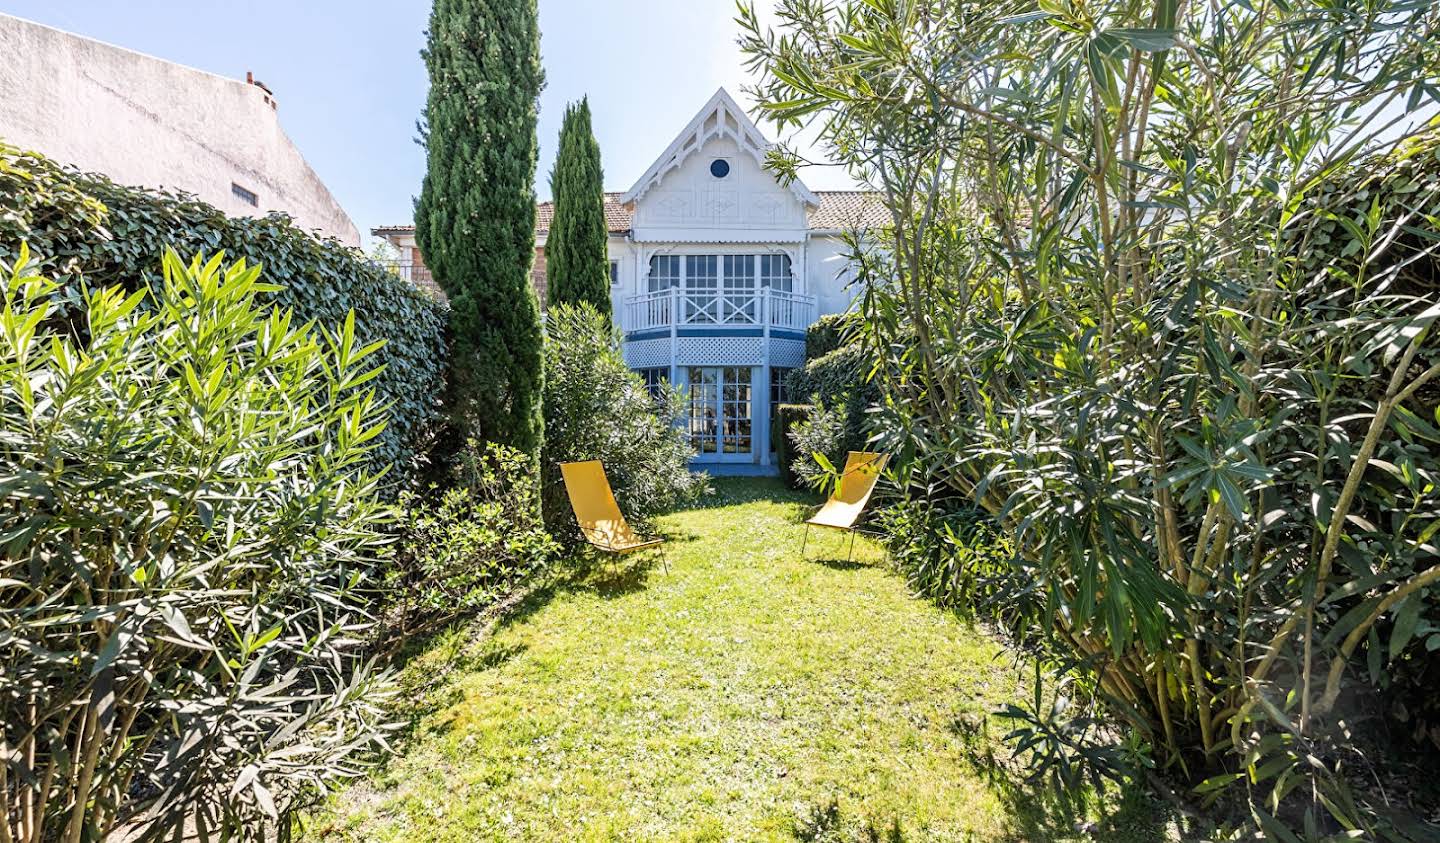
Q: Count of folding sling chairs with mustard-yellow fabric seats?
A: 2